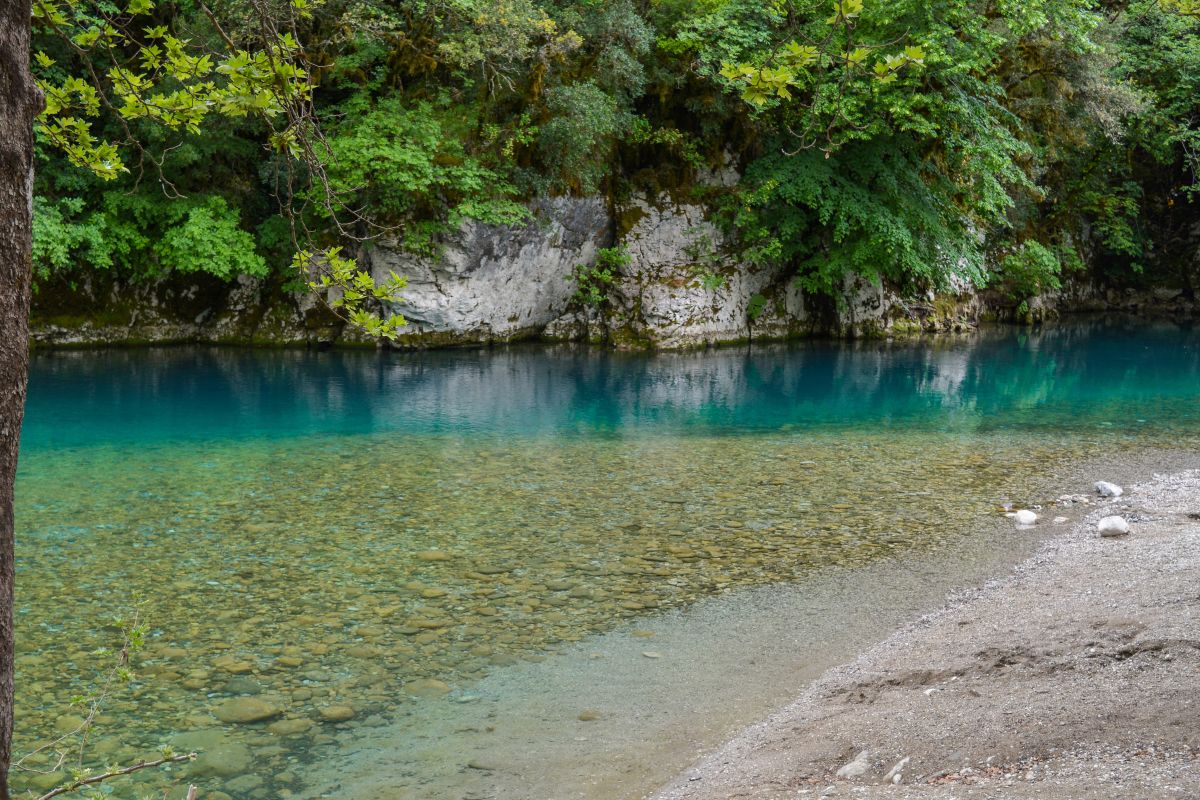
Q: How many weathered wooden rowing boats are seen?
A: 0